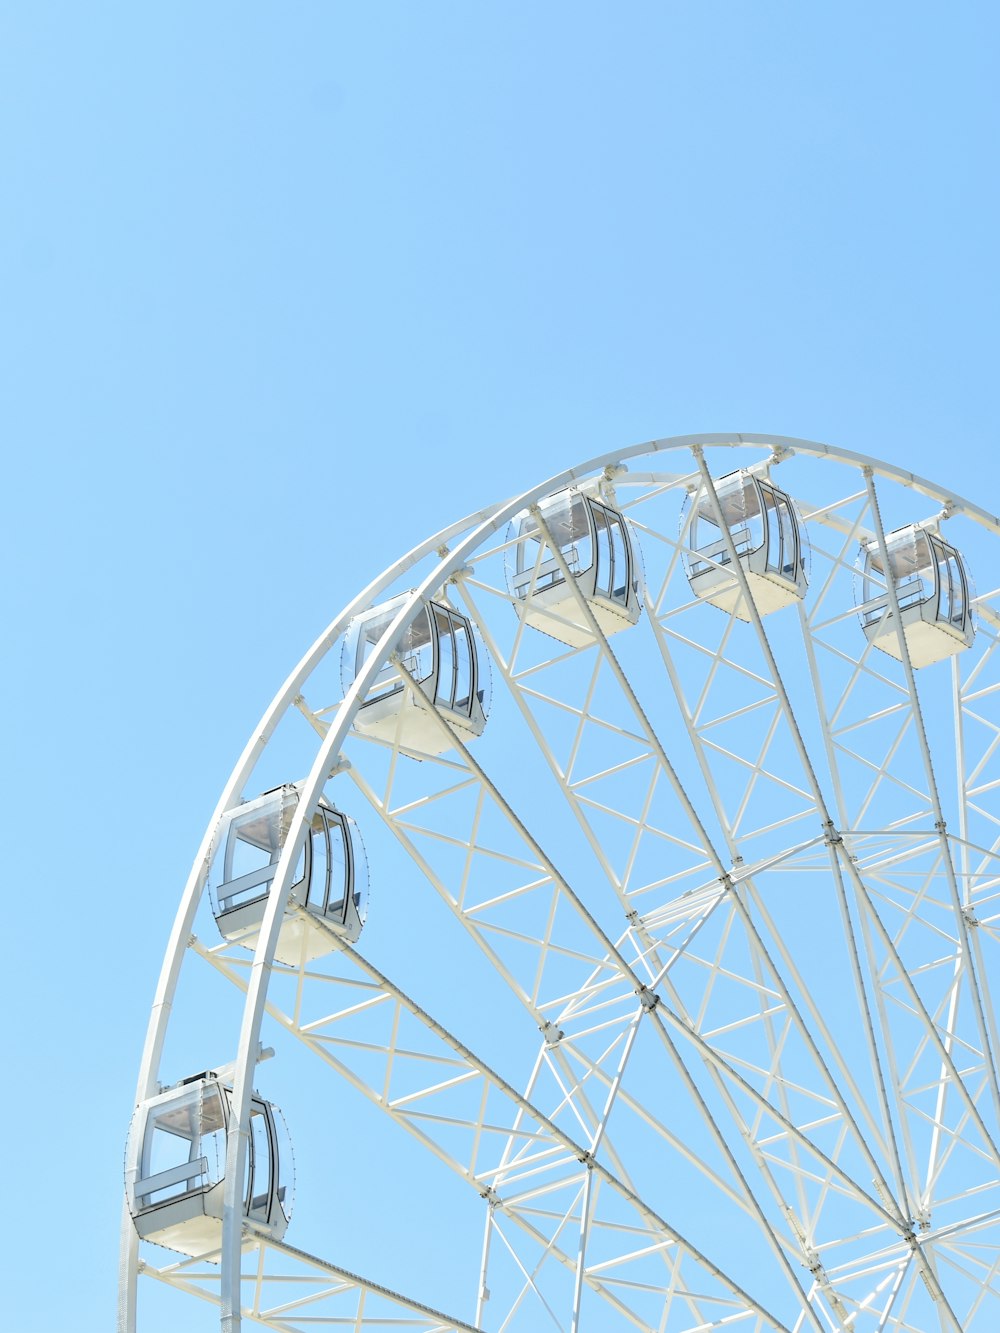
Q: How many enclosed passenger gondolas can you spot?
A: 6